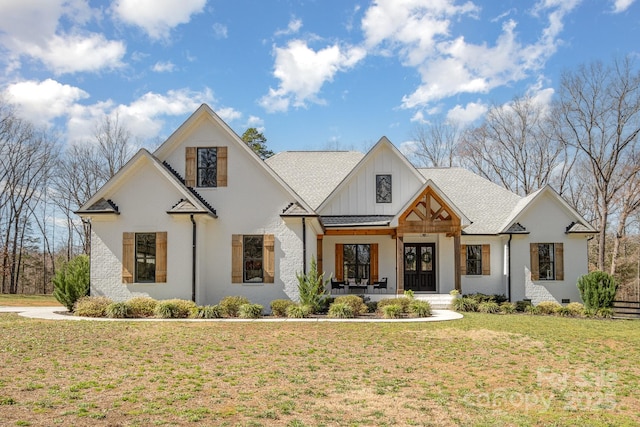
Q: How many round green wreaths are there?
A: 2